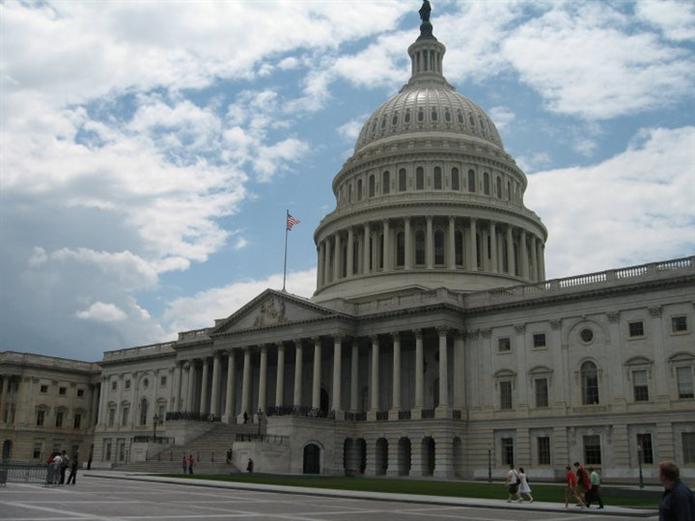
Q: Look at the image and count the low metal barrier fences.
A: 1